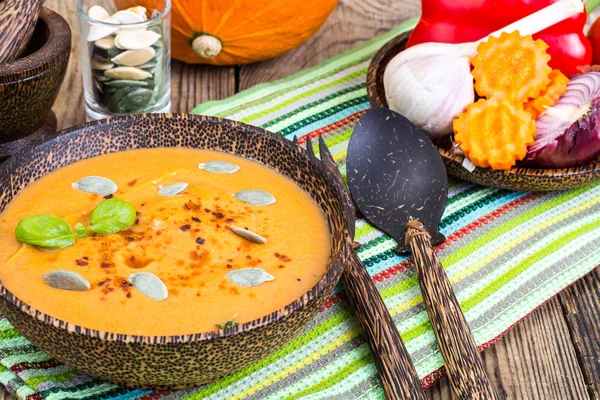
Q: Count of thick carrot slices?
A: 3